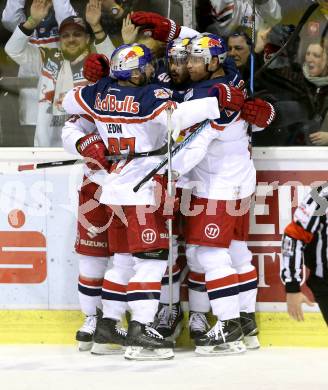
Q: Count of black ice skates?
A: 7